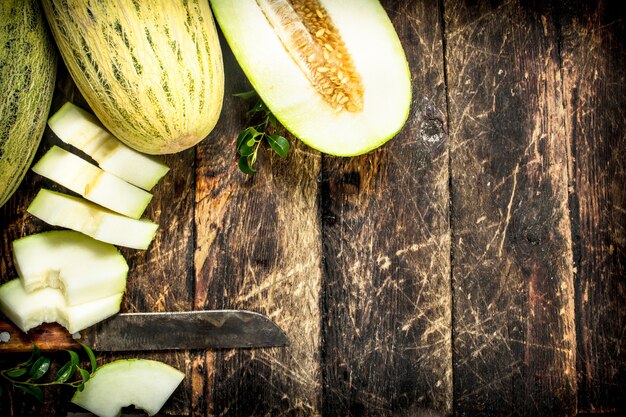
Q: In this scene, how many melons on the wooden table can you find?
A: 3